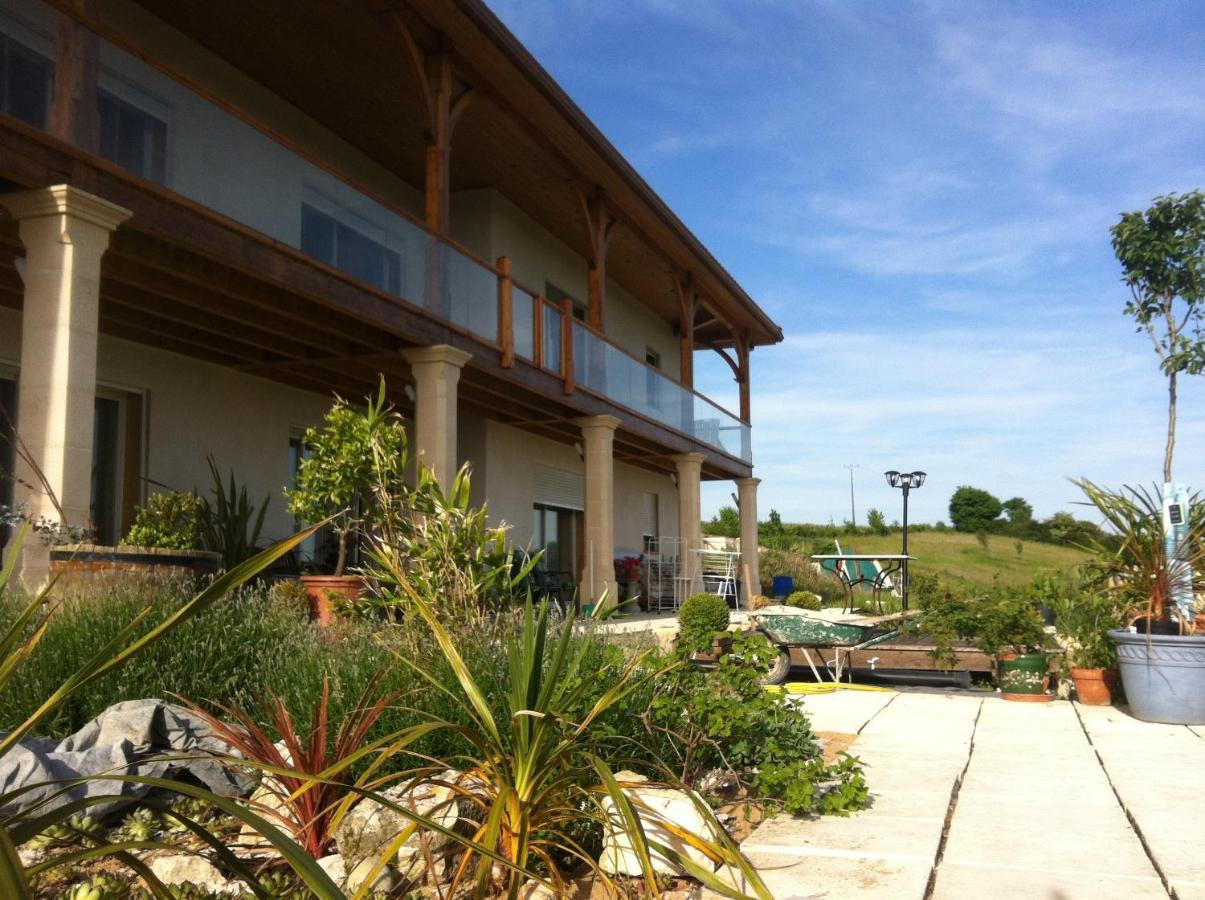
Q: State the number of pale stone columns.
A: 5